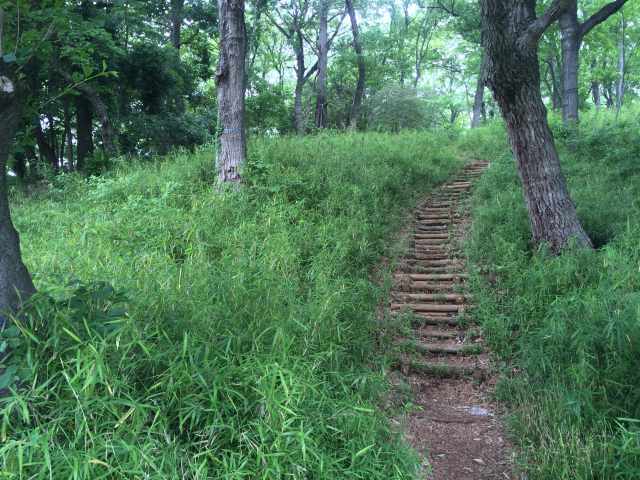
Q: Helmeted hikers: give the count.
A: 0